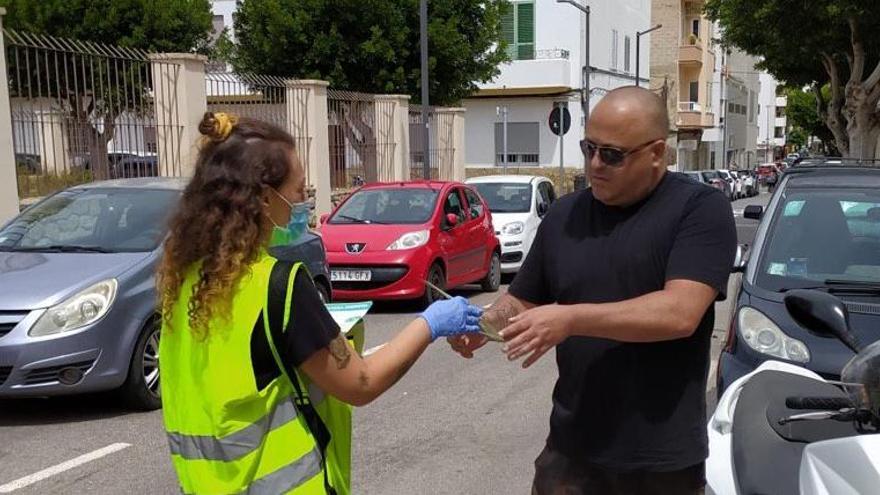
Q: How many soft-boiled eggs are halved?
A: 0